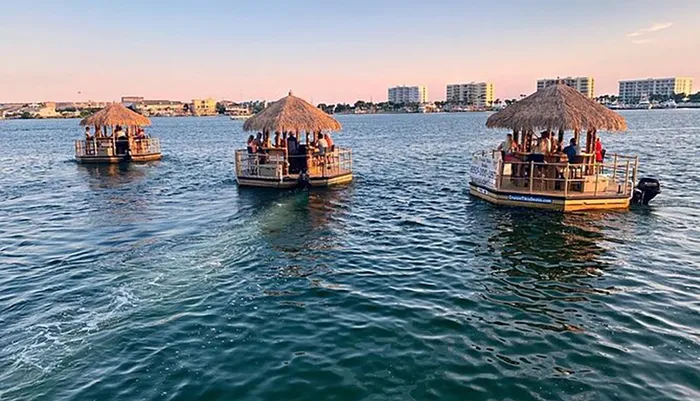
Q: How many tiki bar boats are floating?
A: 3